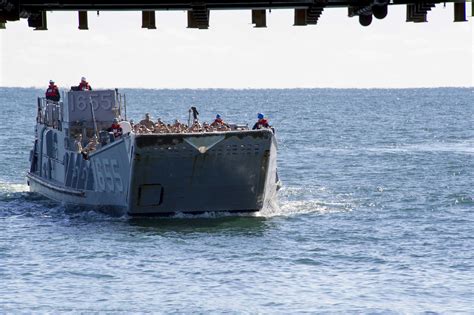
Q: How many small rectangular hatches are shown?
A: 1